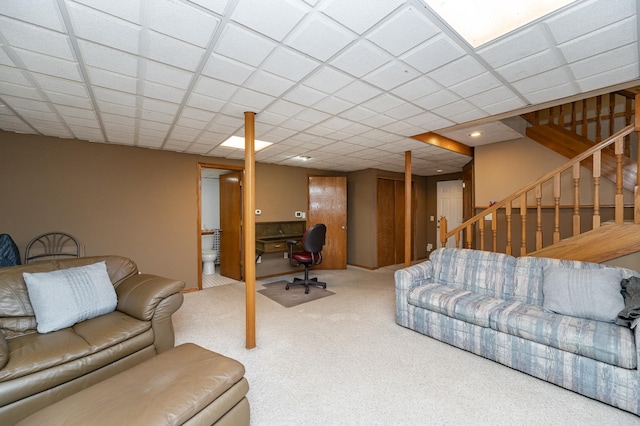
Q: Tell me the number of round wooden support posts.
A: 2